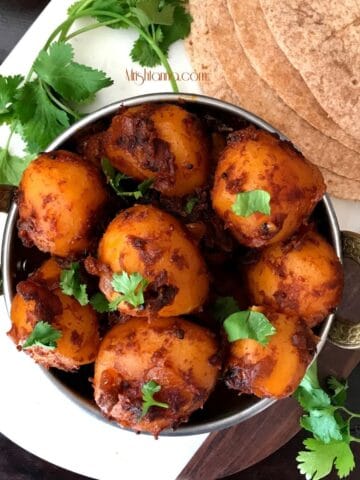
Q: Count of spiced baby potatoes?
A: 8